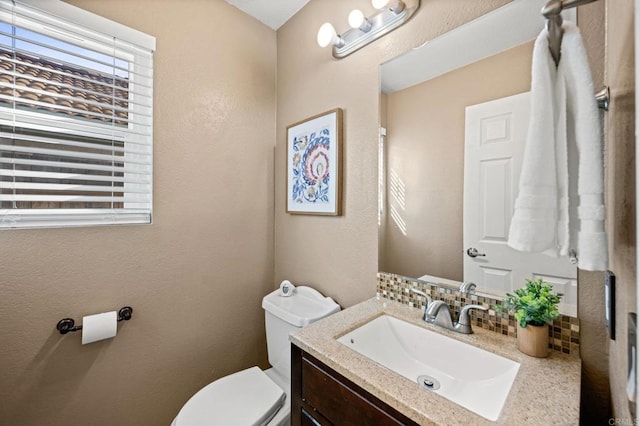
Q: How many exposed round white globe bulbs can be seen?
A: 3